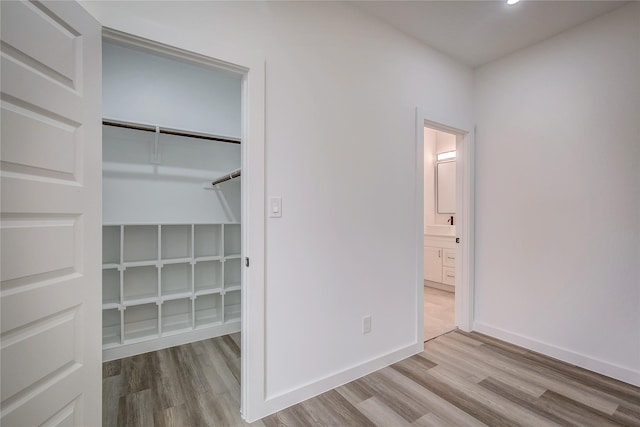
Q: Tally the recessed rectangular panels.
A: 5